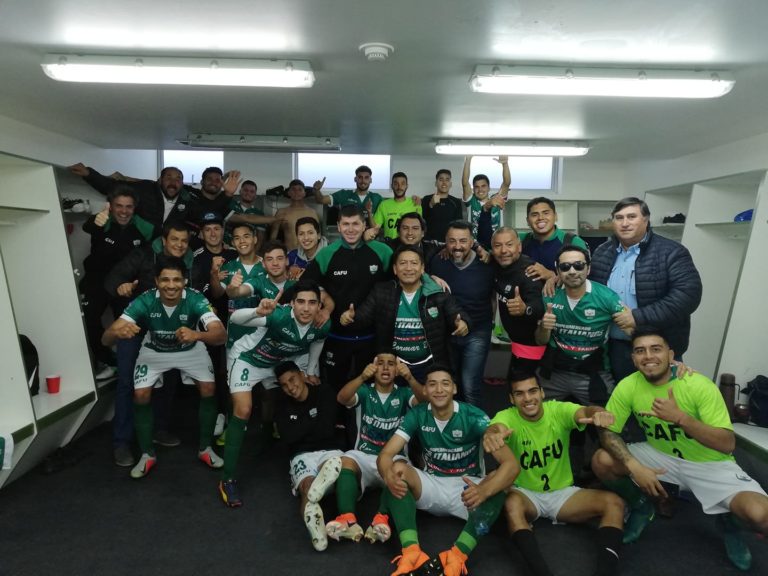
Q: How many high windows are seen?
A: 3